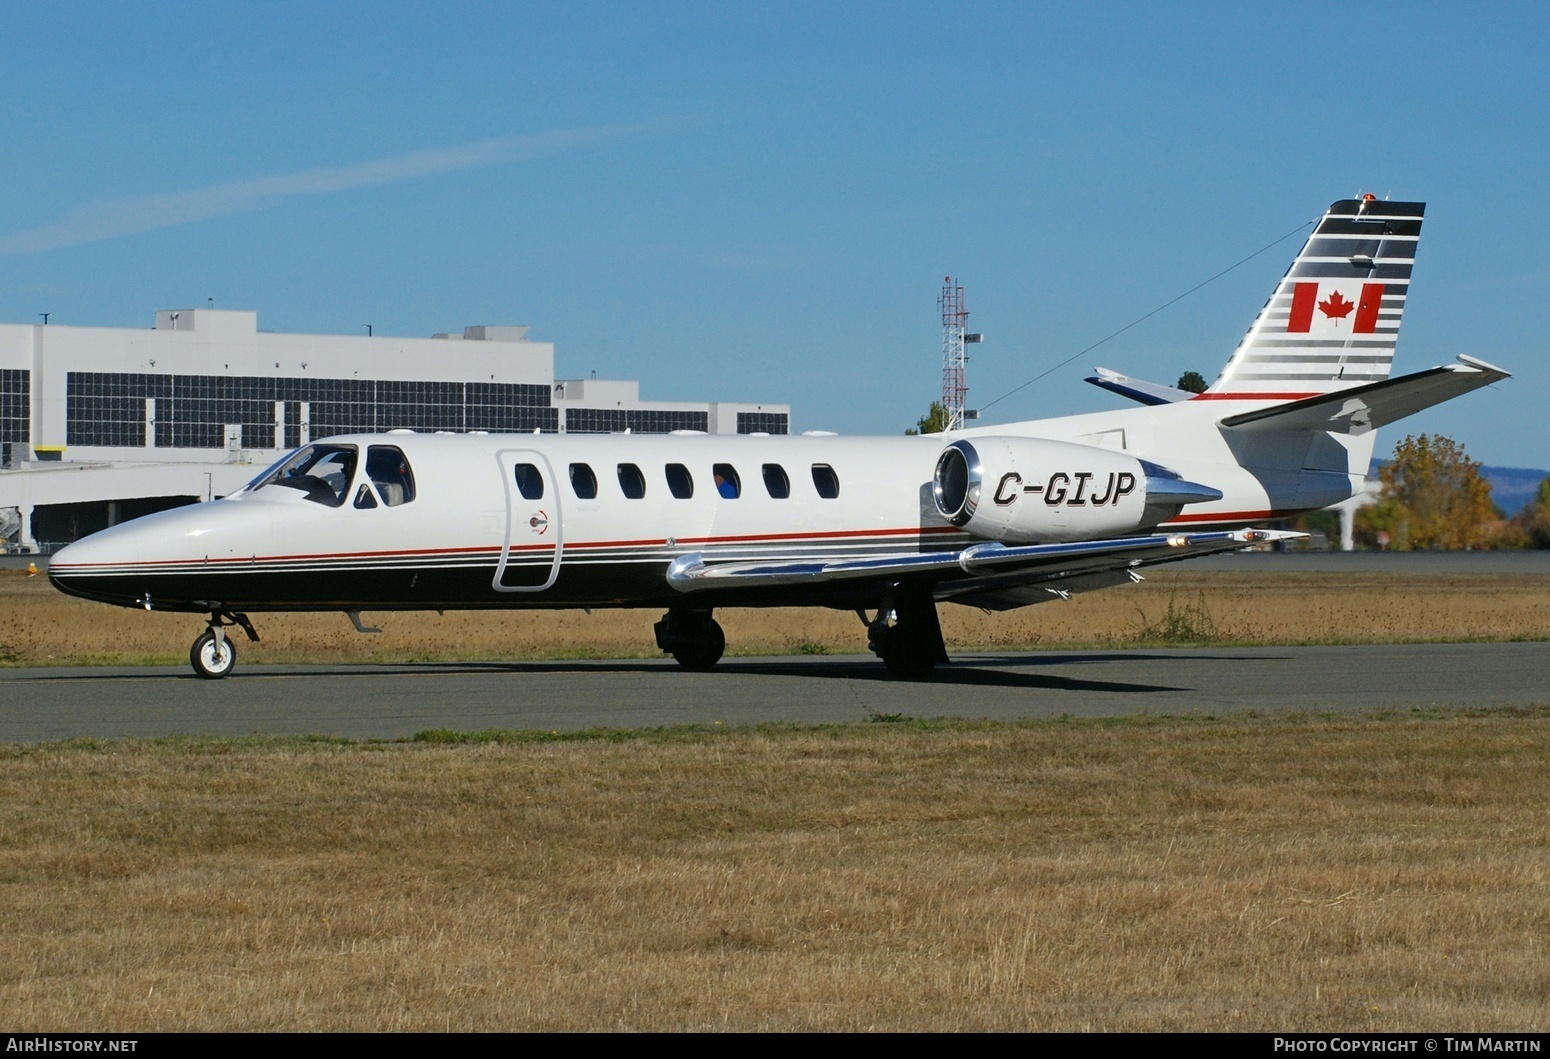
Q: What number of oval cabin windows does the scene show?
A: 7